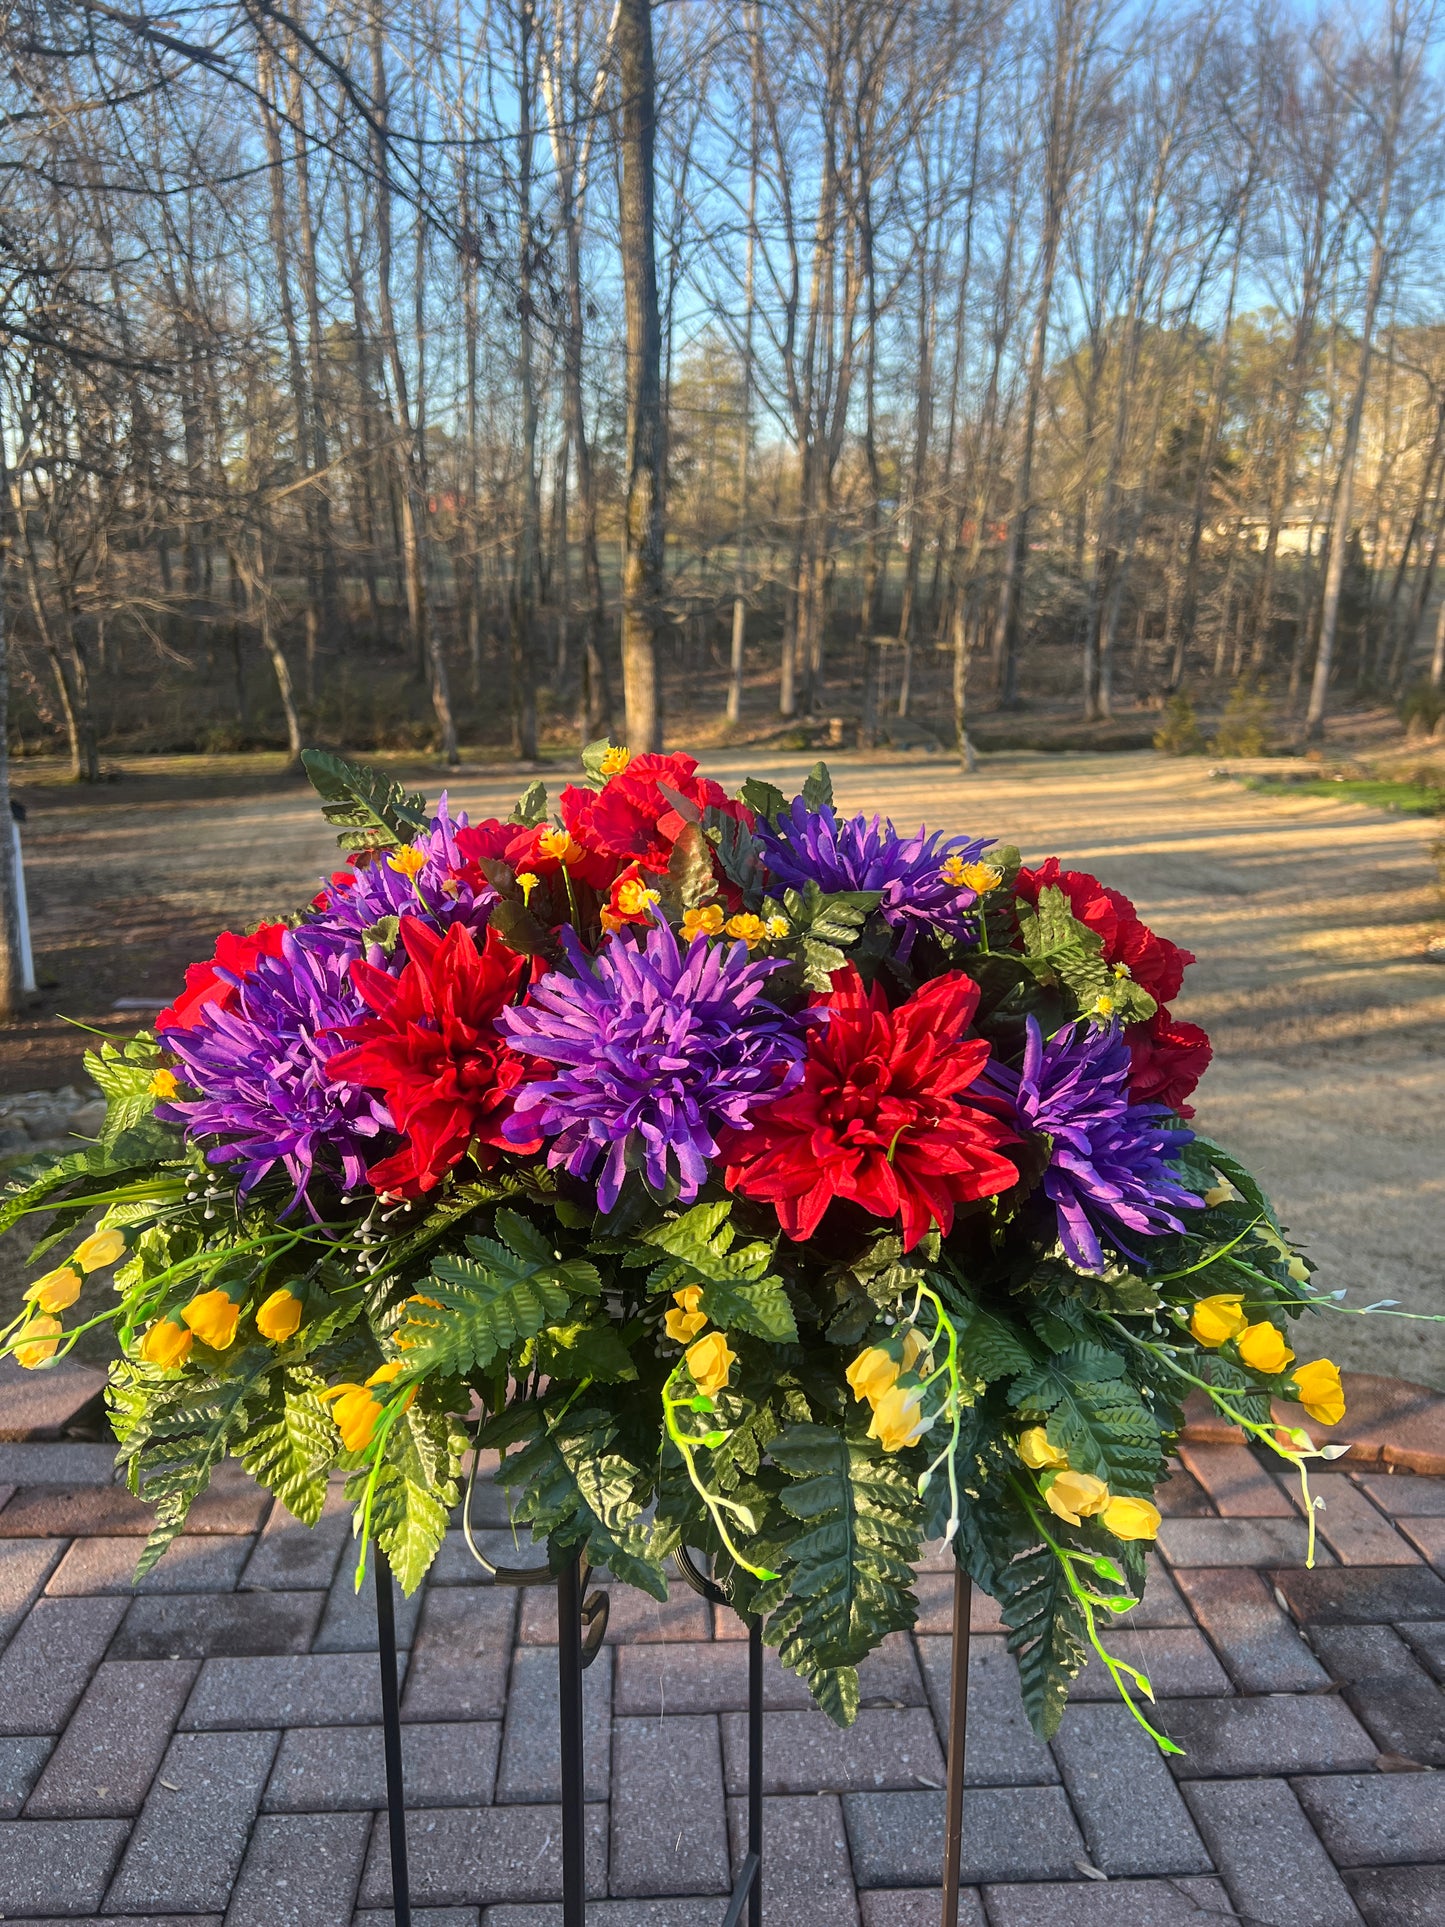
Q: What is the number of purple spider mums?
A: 5